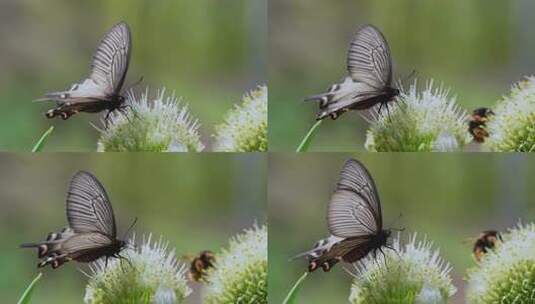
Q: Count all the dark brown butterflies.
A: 4